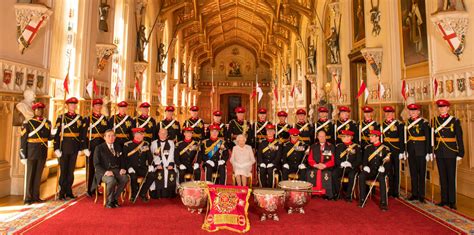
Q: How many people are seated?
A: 11